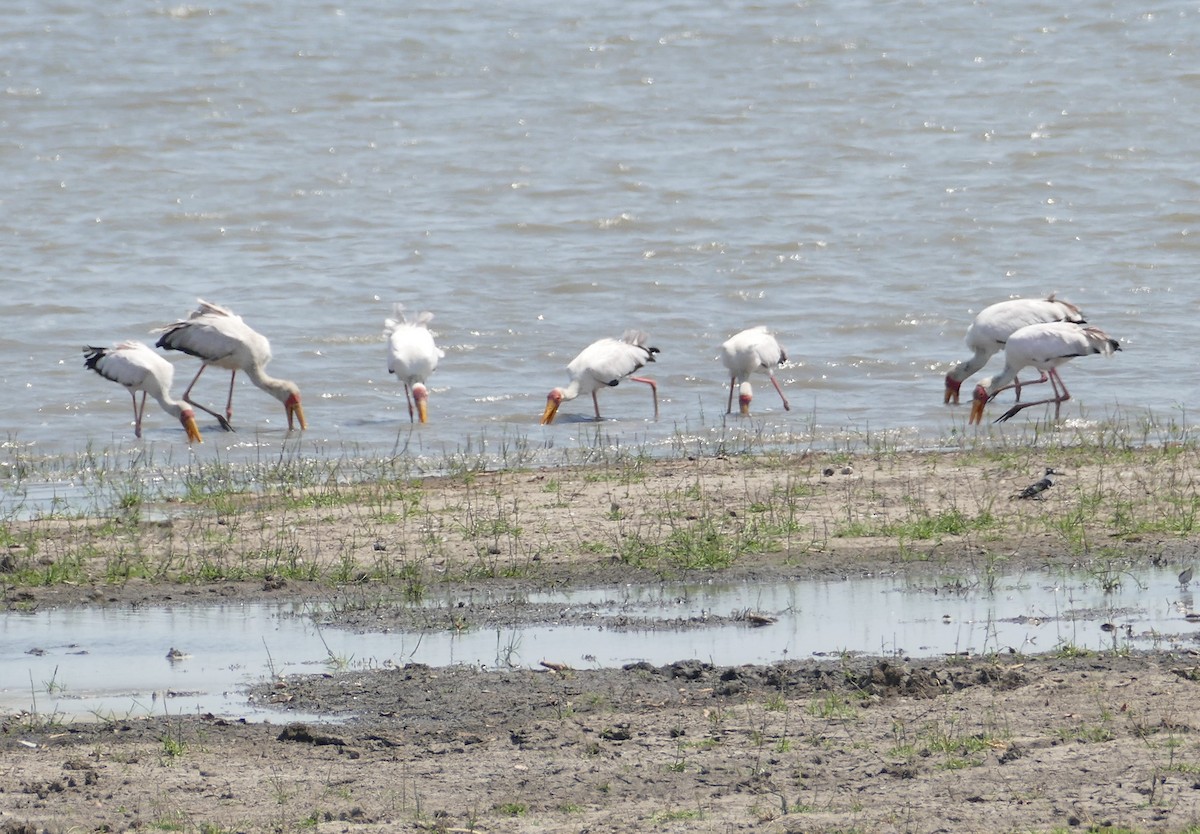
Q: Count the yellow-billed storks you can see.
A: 7